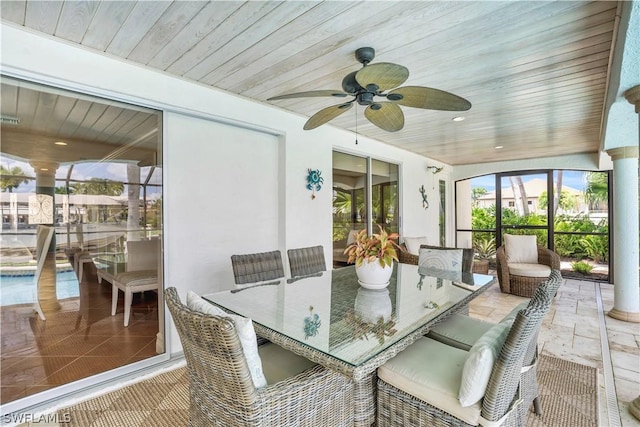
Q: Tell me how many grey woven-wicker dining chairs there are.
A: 6